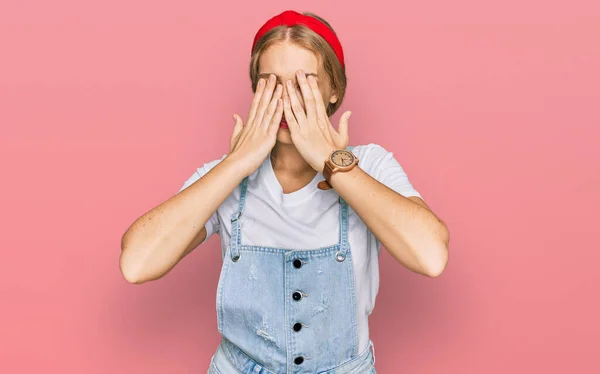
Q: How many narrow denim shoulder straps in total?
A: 2